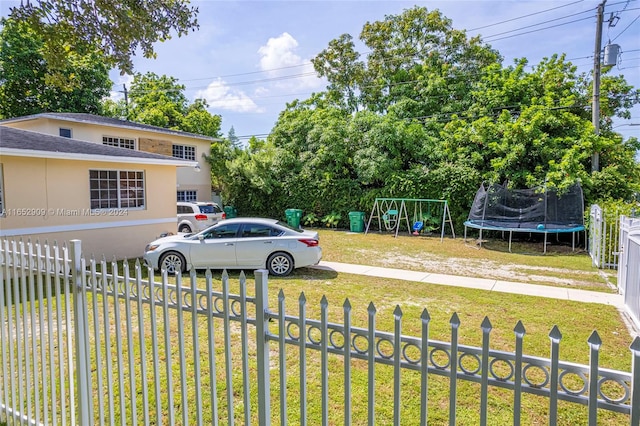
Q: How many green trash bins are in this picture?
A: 3